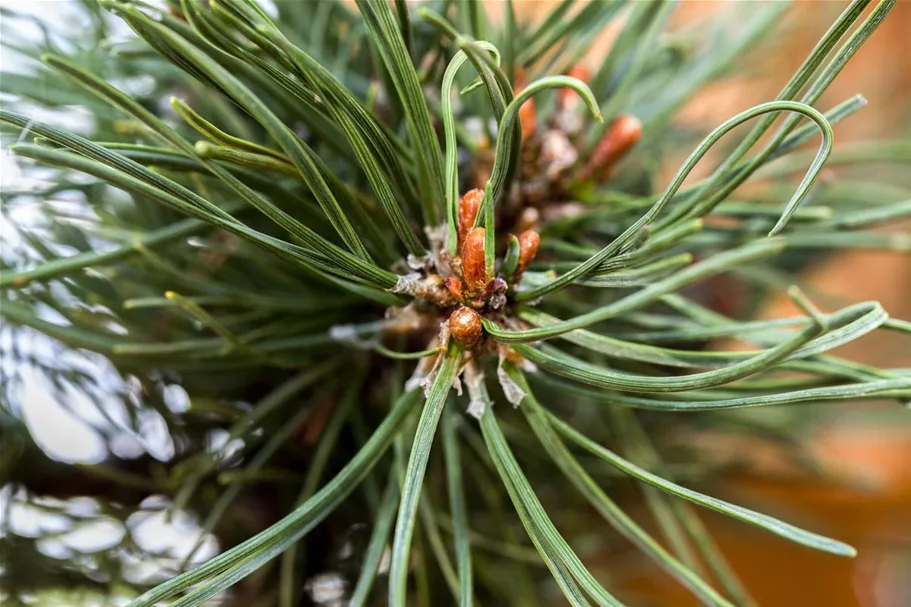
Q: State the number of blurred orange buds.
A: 3